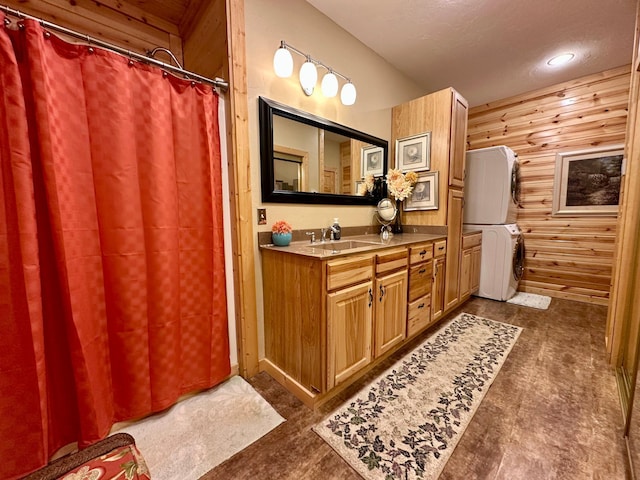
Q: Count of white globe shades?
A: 4